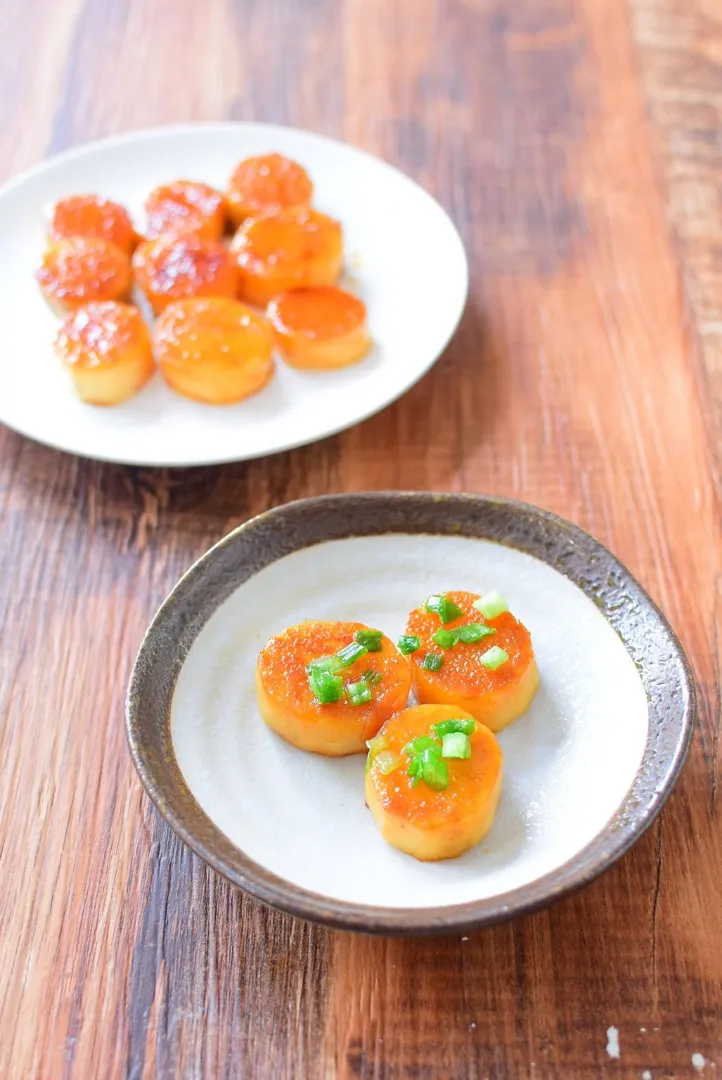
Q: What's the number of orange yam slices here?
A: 12